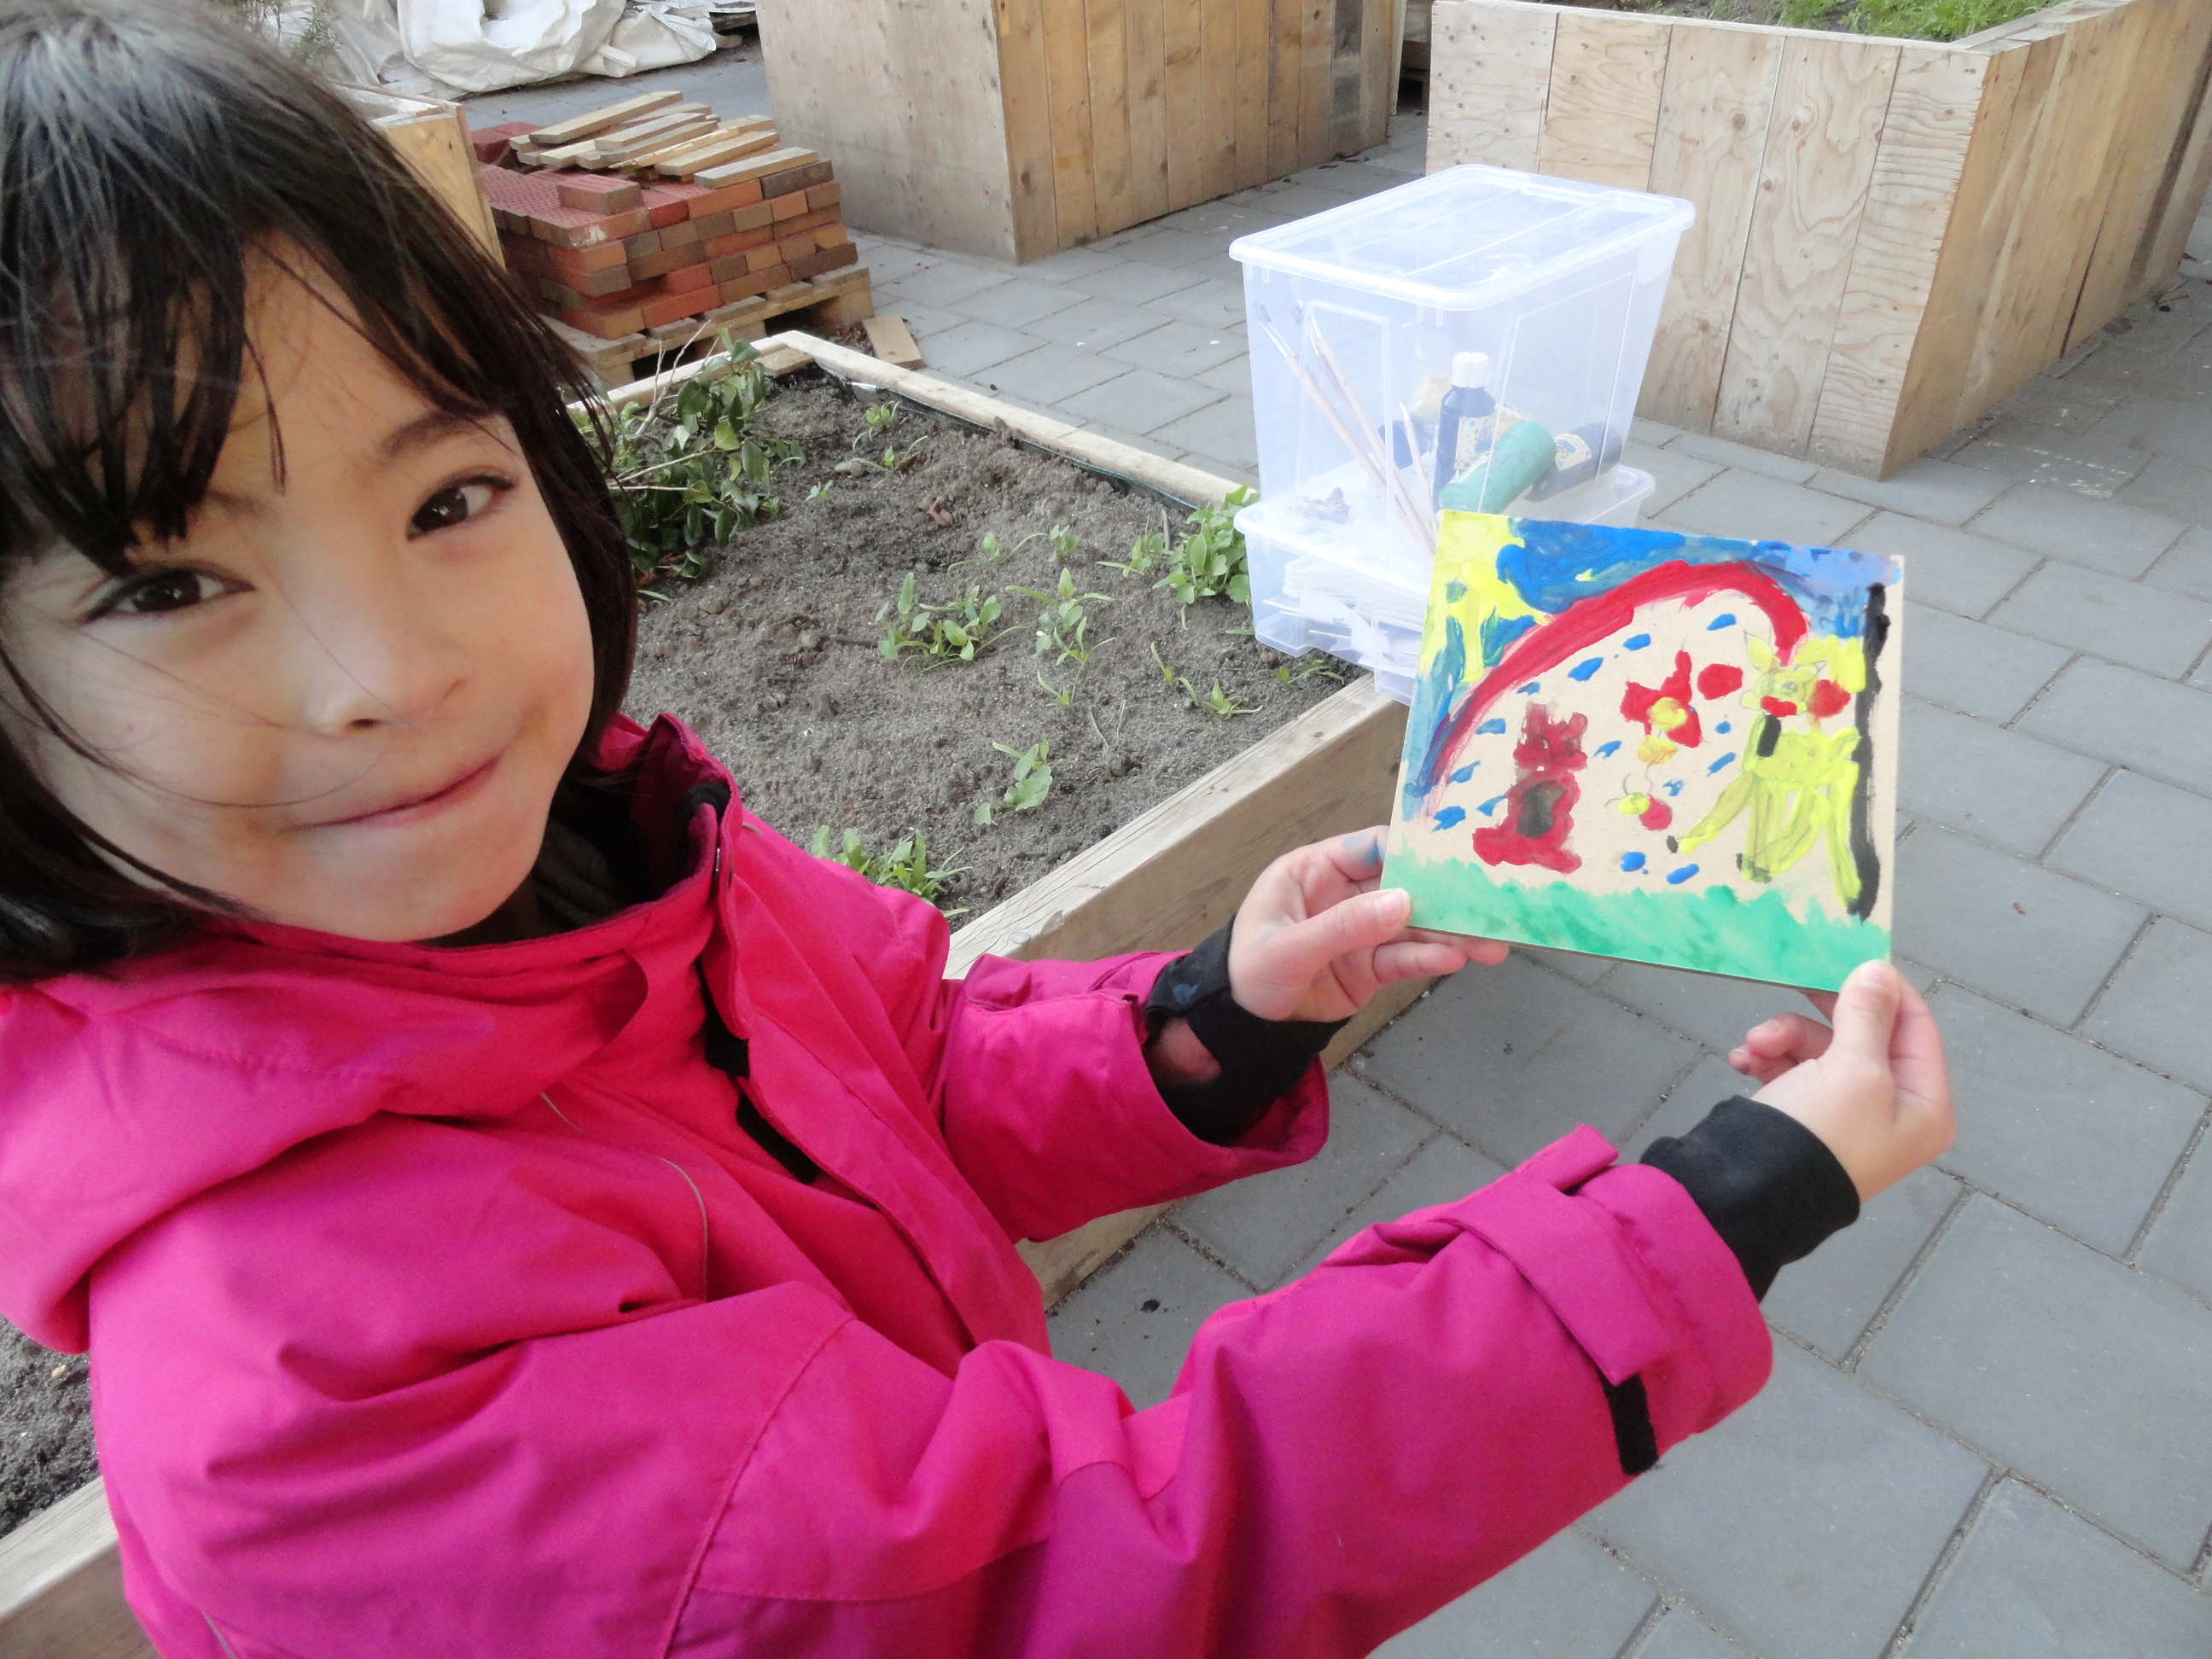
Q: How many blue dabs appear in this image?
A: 14